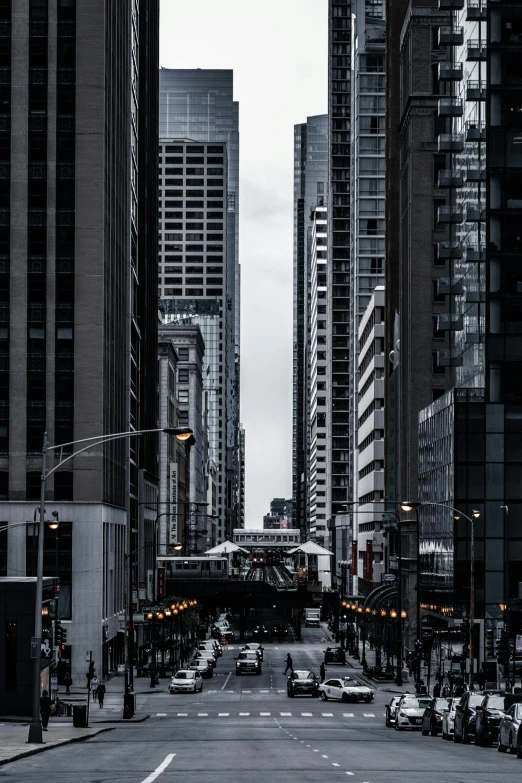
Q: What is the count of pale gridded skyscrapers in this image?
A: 1